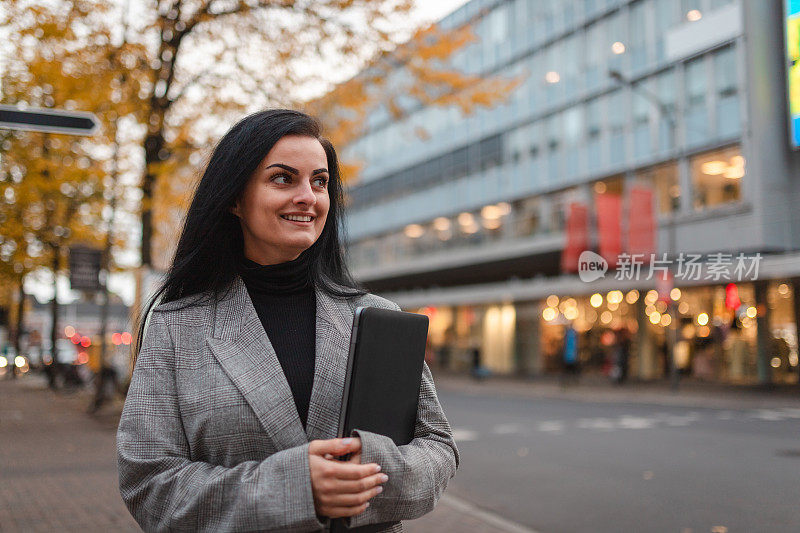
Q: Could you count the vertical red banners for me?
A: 3